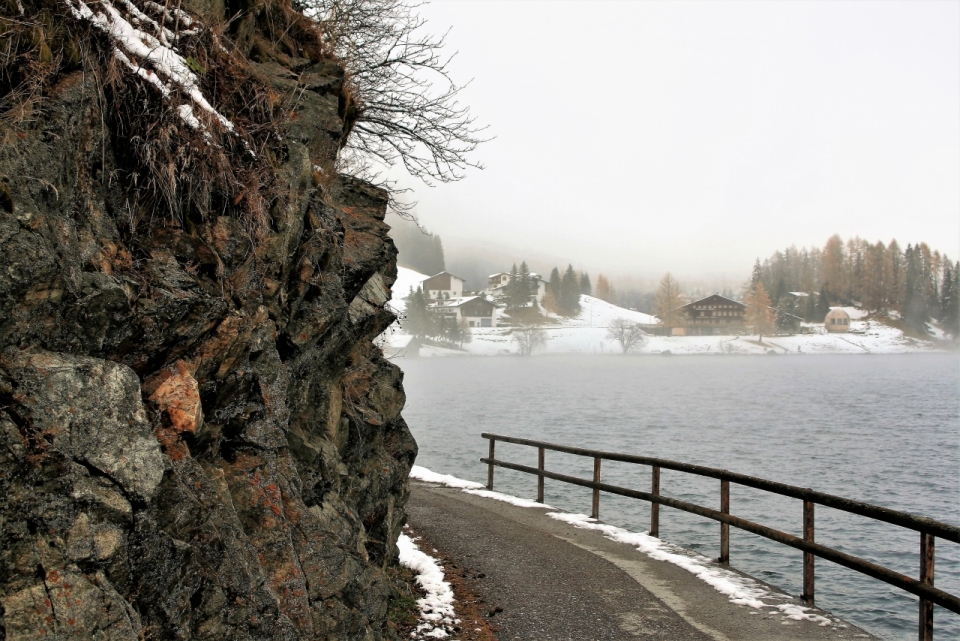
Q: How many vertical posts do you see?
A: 7